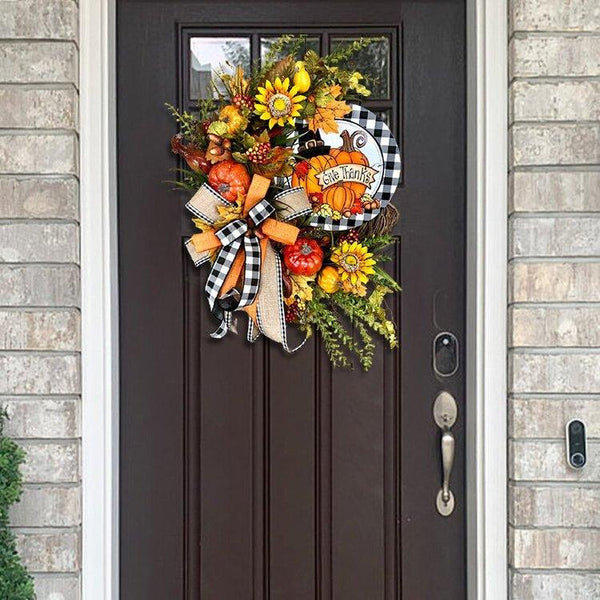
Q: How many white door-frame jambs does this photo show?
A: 2